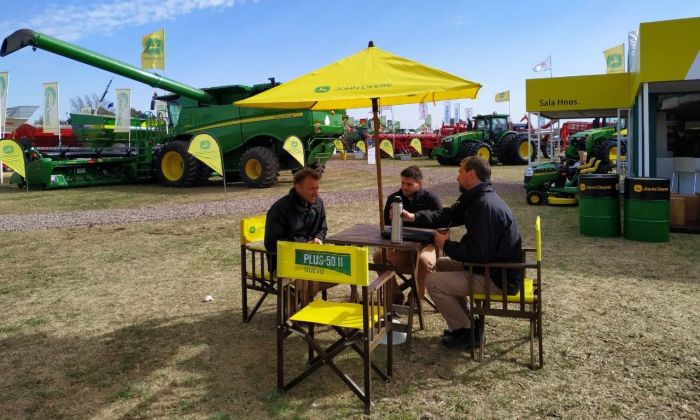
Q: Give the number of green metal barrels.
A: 2